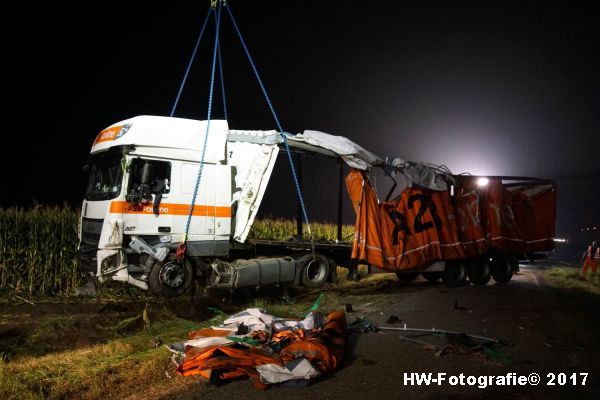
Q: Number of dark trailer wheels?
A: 3